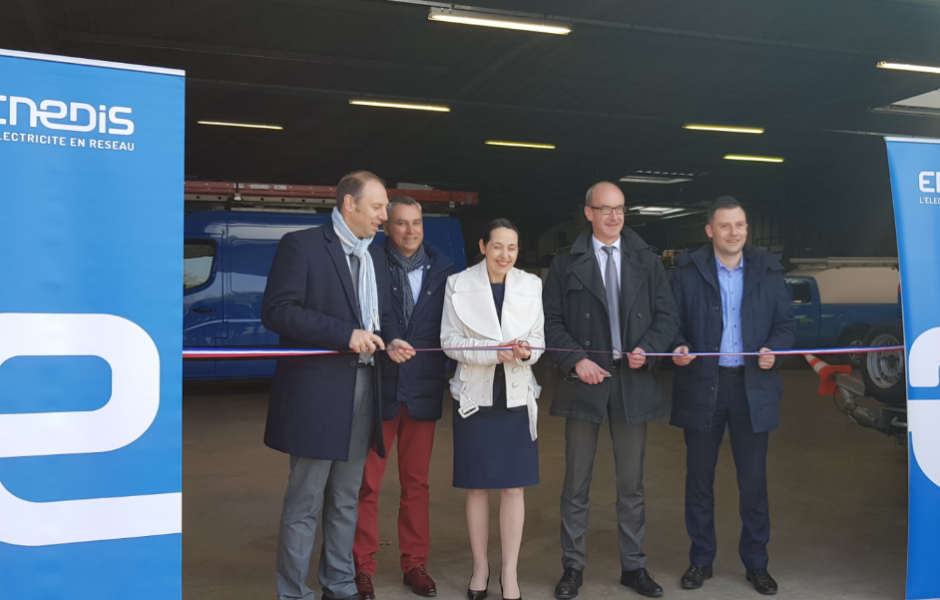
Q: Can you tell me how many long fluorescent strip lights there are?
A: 7